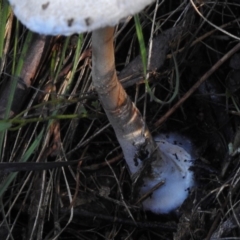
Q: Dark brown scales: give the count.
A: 3